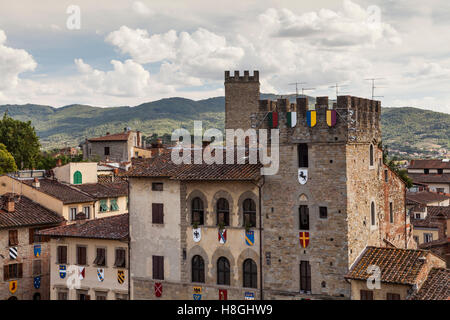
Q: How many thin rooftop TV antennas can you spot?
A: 4